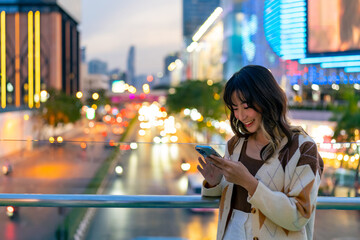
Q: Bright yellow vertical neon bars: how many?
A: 3